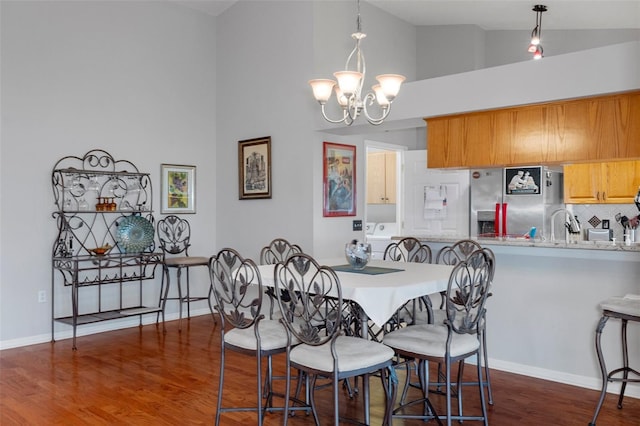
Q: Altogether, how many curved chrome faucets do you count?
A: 1